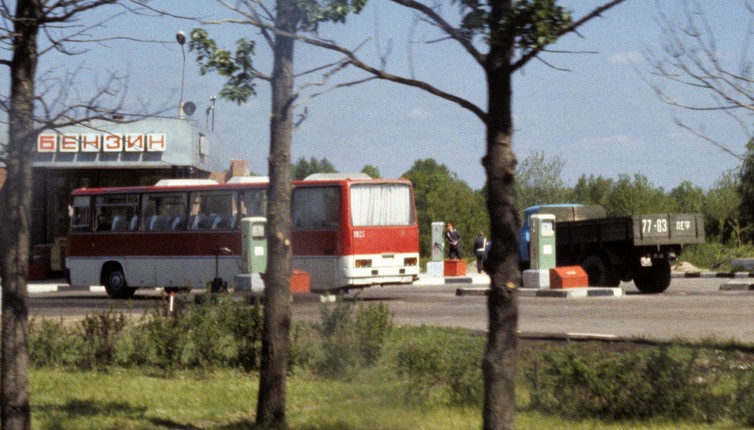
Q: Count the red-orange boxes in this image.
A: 3